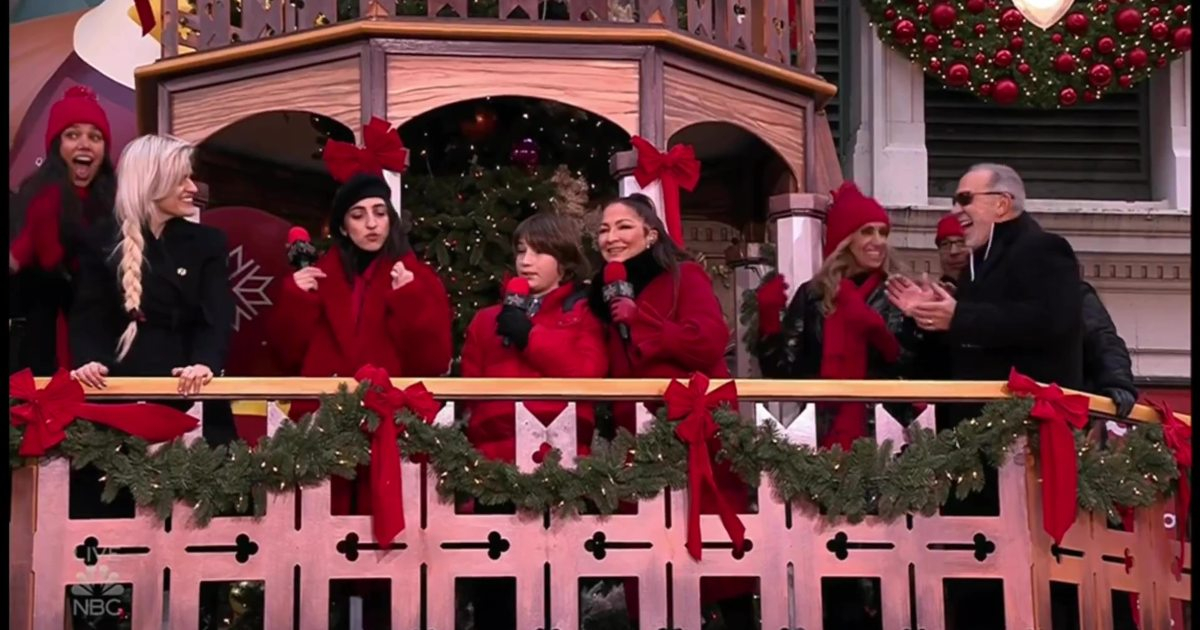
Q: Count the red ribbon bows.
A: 7